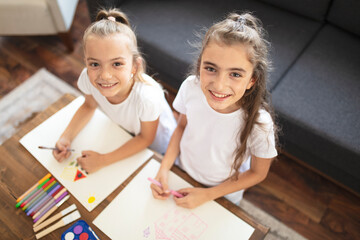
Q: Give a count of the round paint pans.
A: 3